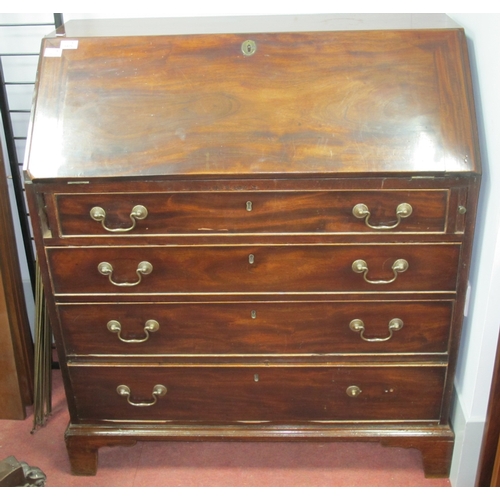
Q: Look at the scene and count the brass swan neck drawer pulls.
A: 7